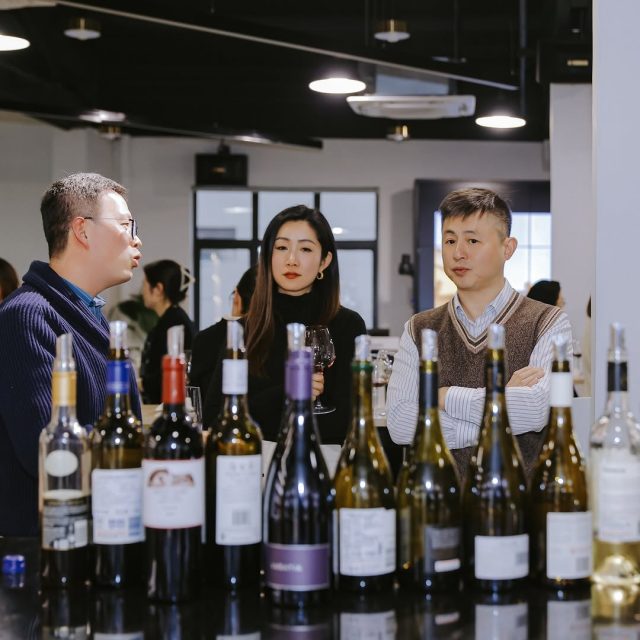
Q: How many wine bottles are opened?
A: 10